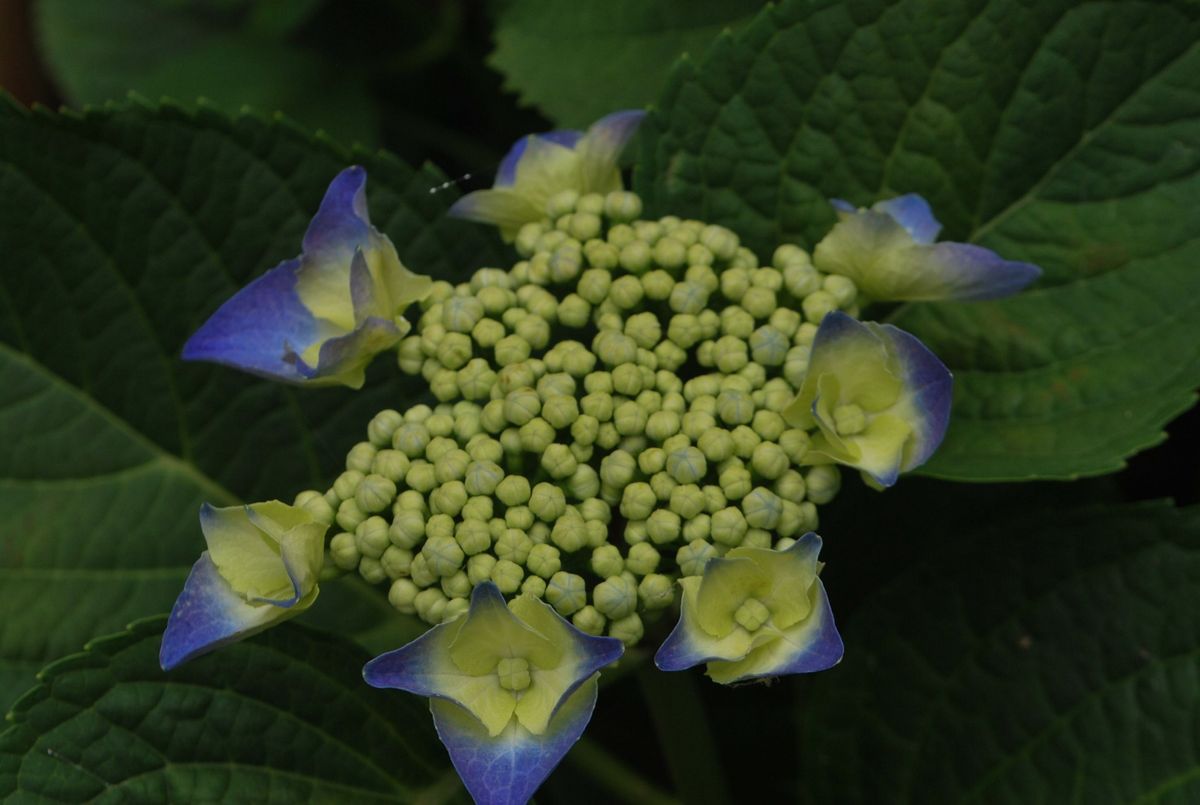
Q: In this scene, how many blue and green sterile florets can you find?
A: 7